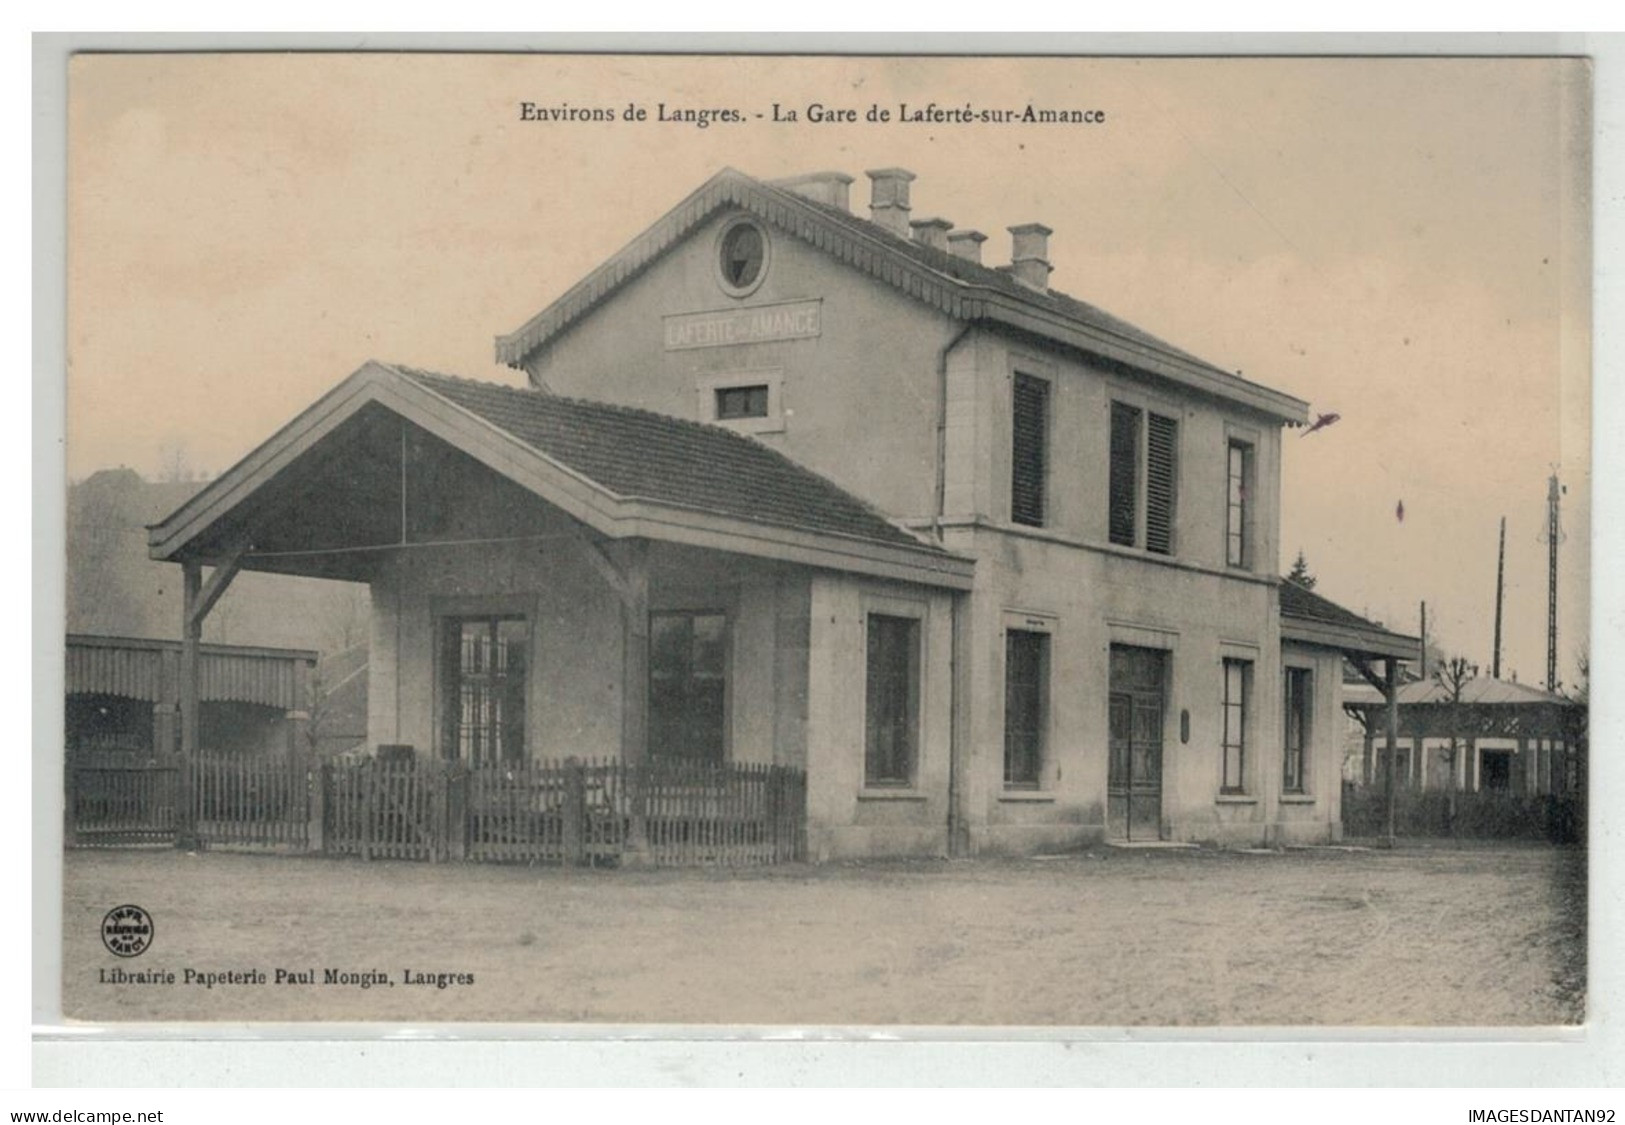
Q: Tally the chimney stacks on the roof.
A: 5